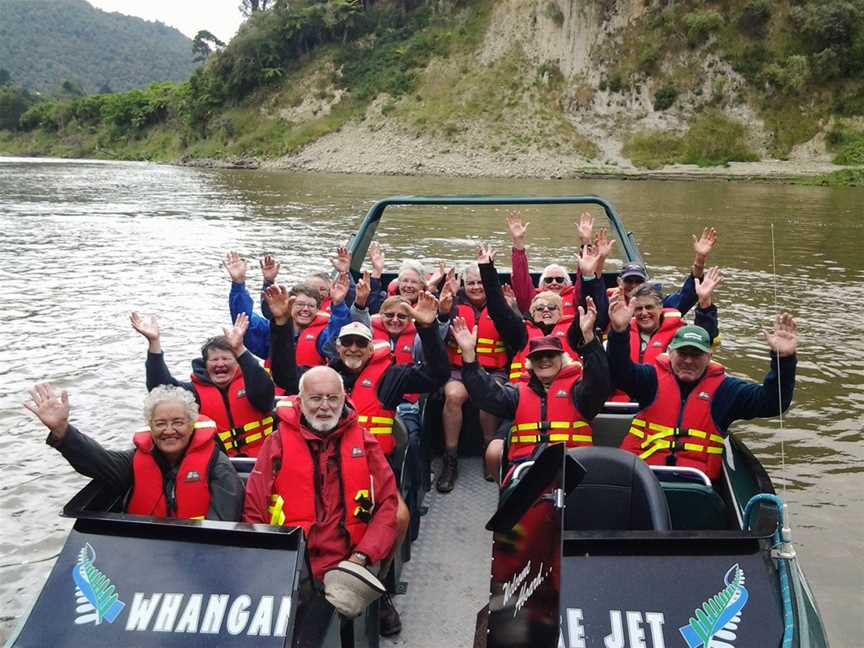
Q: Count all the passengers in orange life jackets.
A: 15